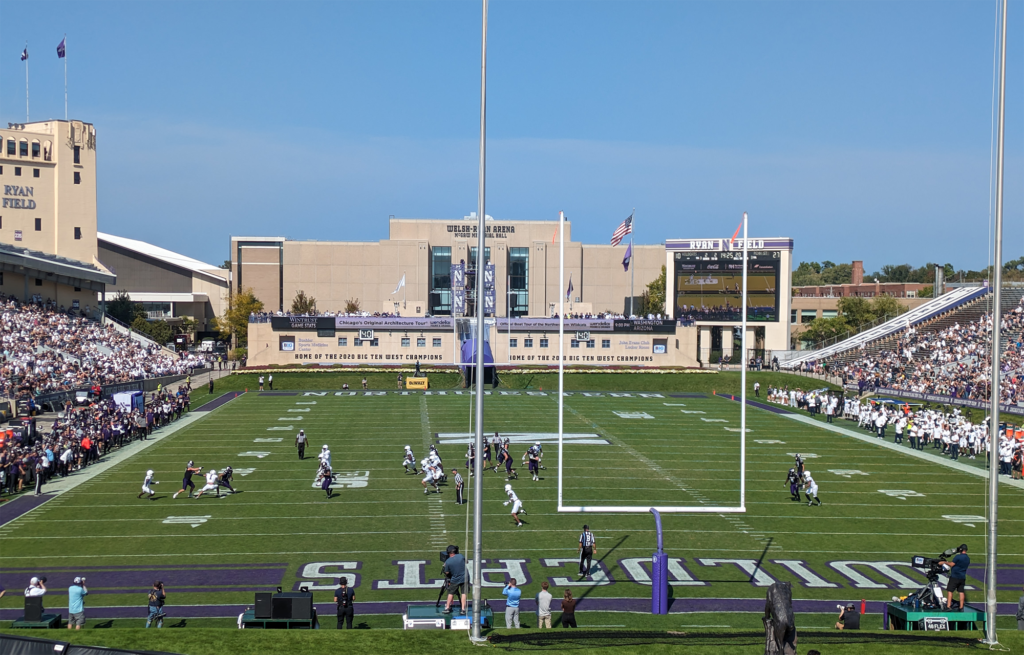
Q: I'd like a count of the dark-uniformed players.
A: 11